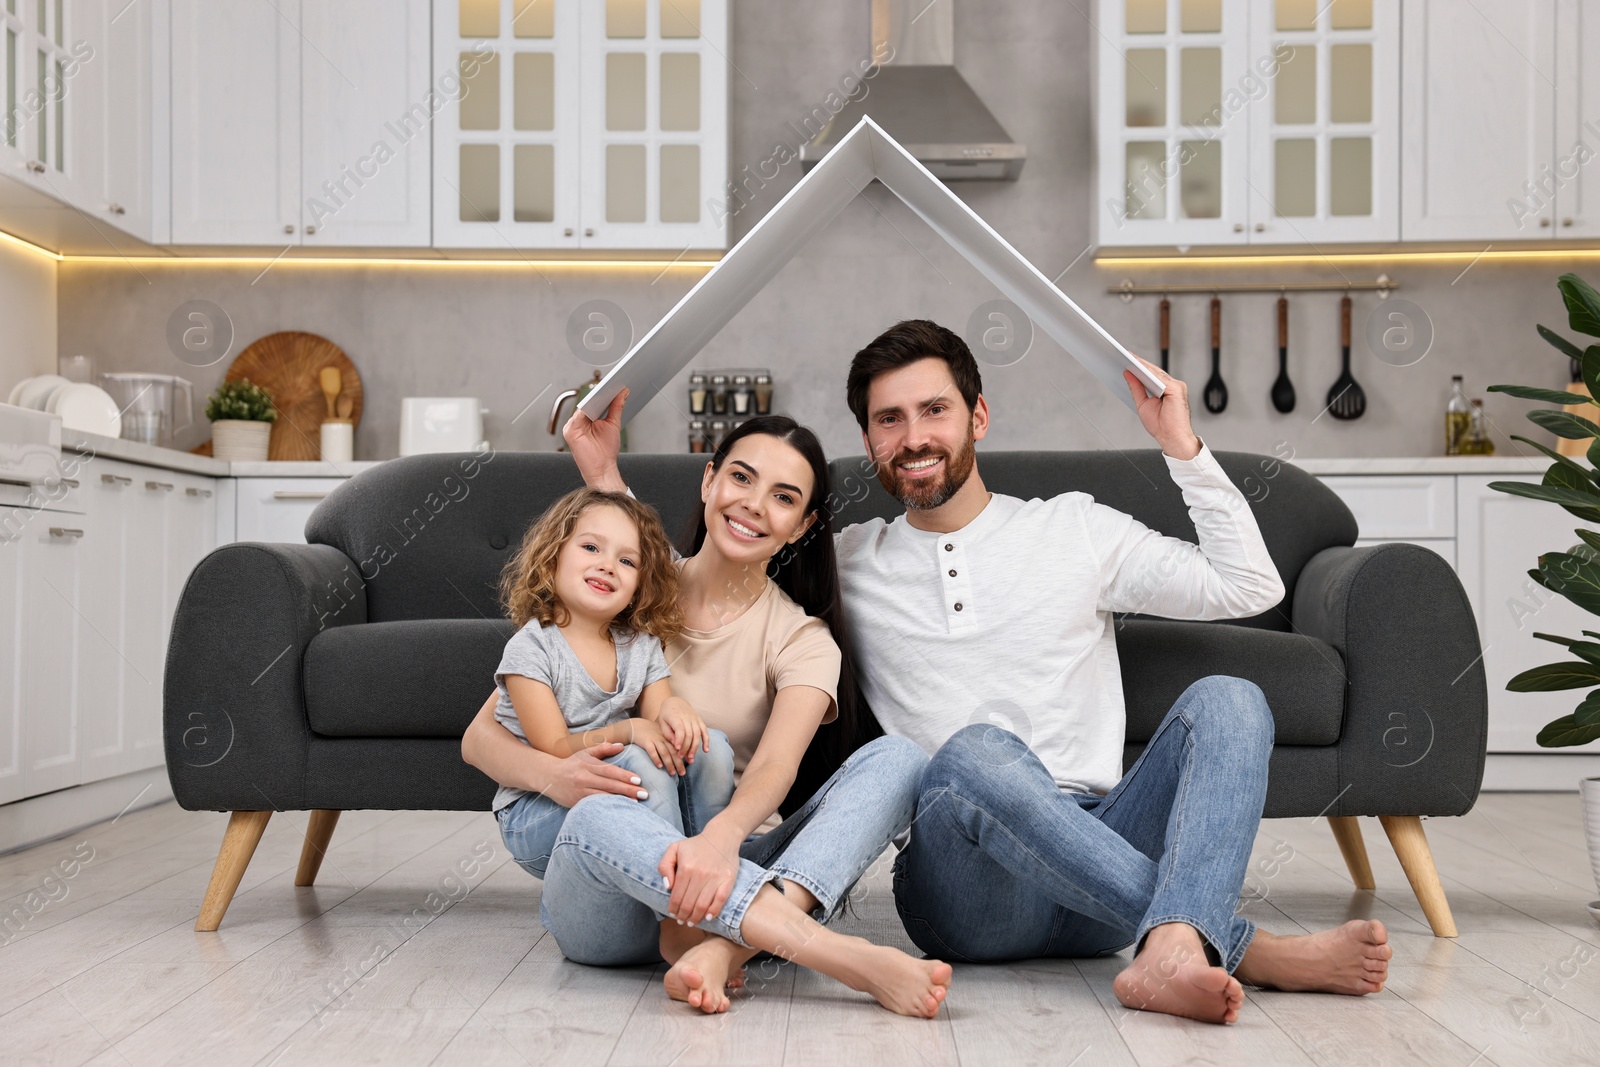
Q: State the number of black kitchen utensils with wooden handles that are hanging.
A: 4